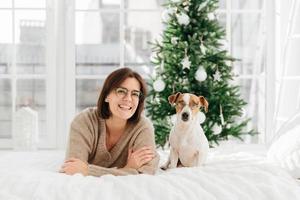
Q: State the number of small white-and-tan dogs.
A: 1